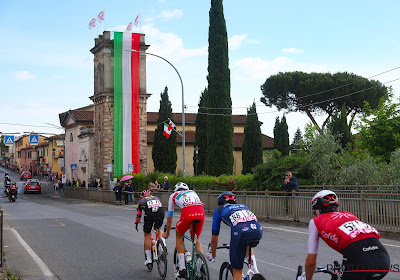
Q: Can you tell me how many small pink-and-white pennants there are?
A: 4